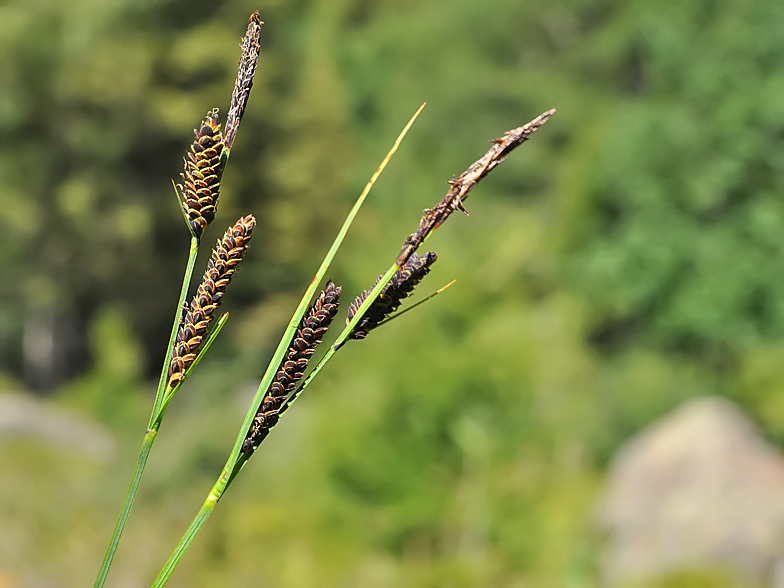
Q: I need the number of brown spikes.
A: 6